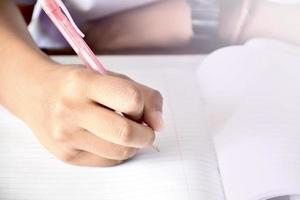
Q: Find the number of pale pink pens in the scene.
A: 1